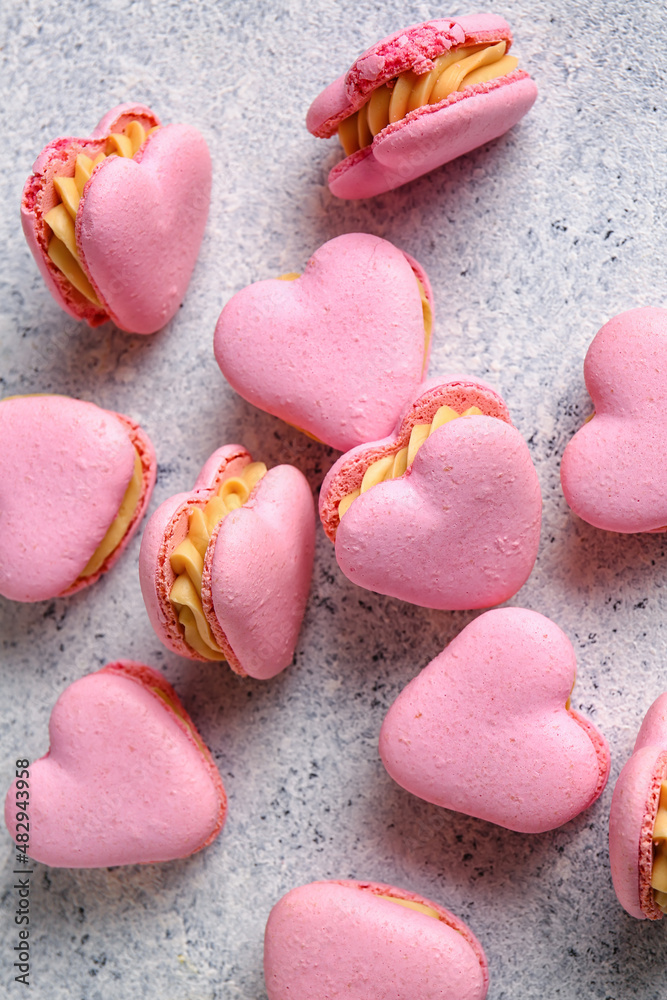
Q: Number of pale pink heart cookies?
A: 11